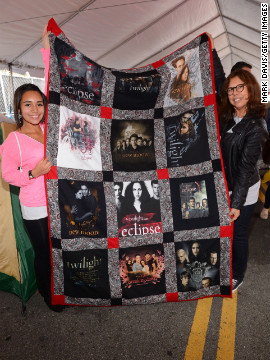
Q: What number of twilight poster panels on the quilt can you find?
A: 12